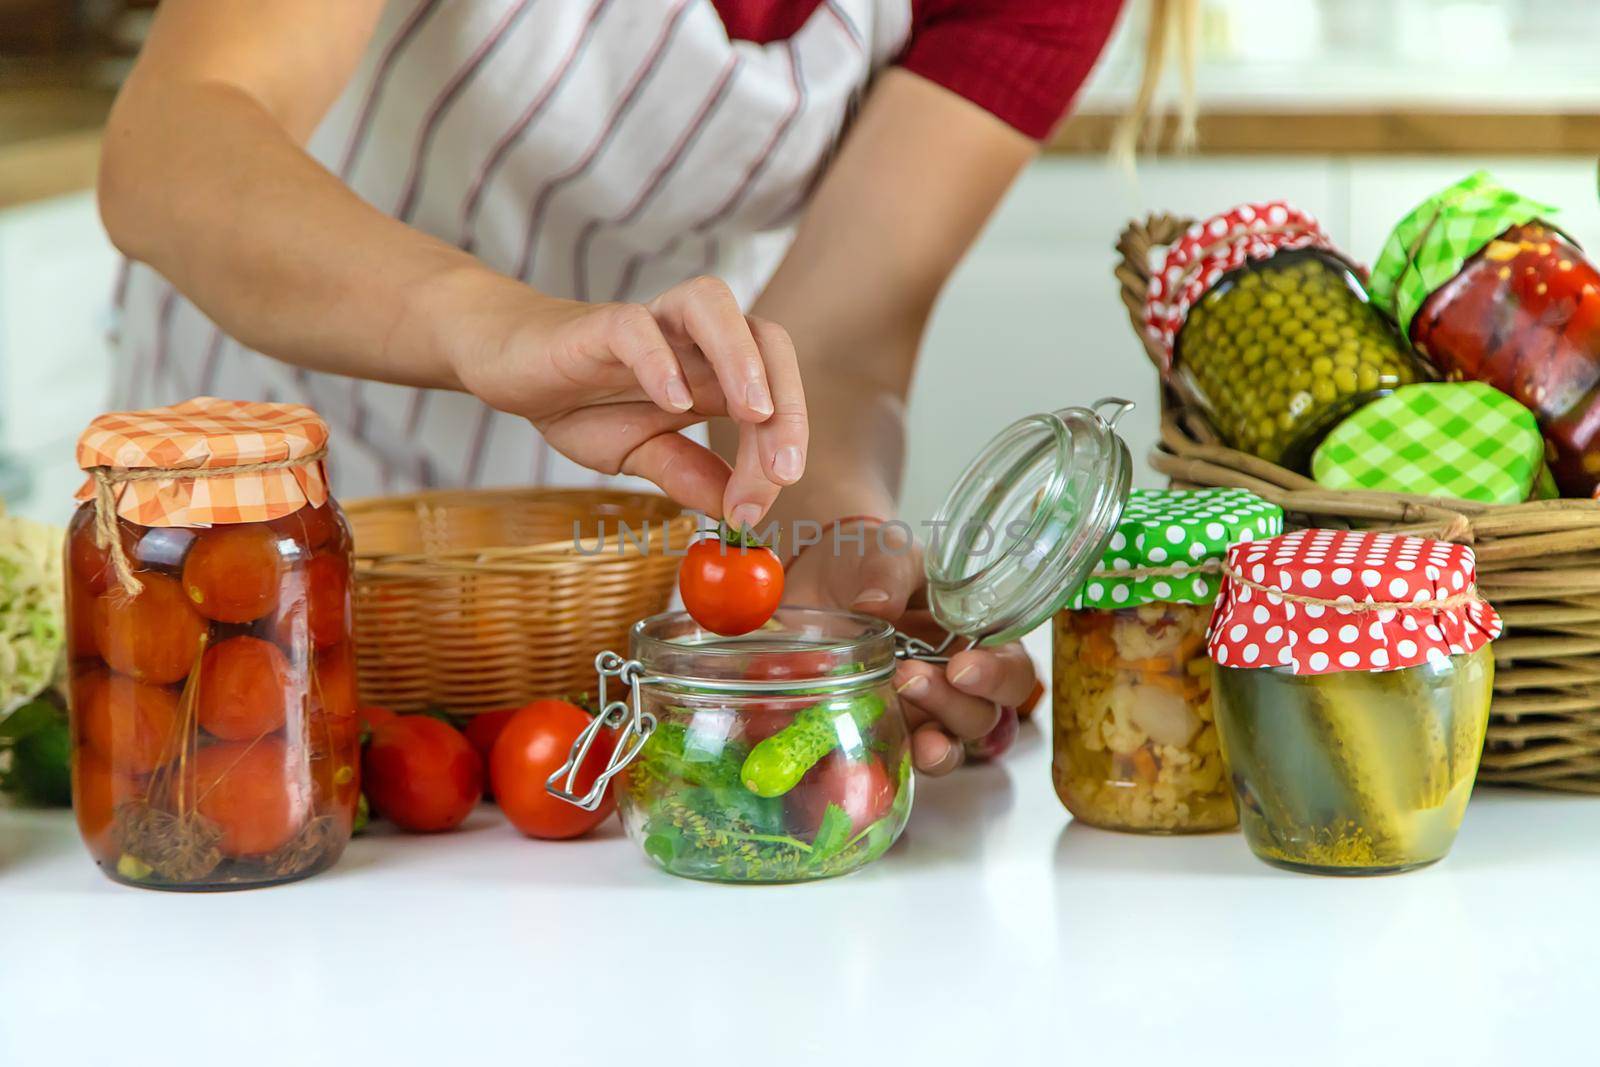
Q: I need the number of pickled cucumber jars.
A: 1